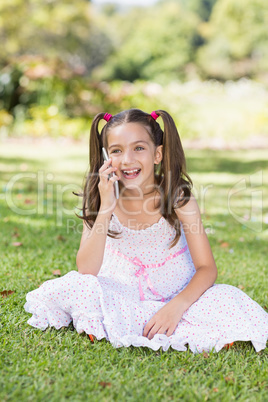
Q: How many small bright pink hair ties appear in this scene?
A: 2